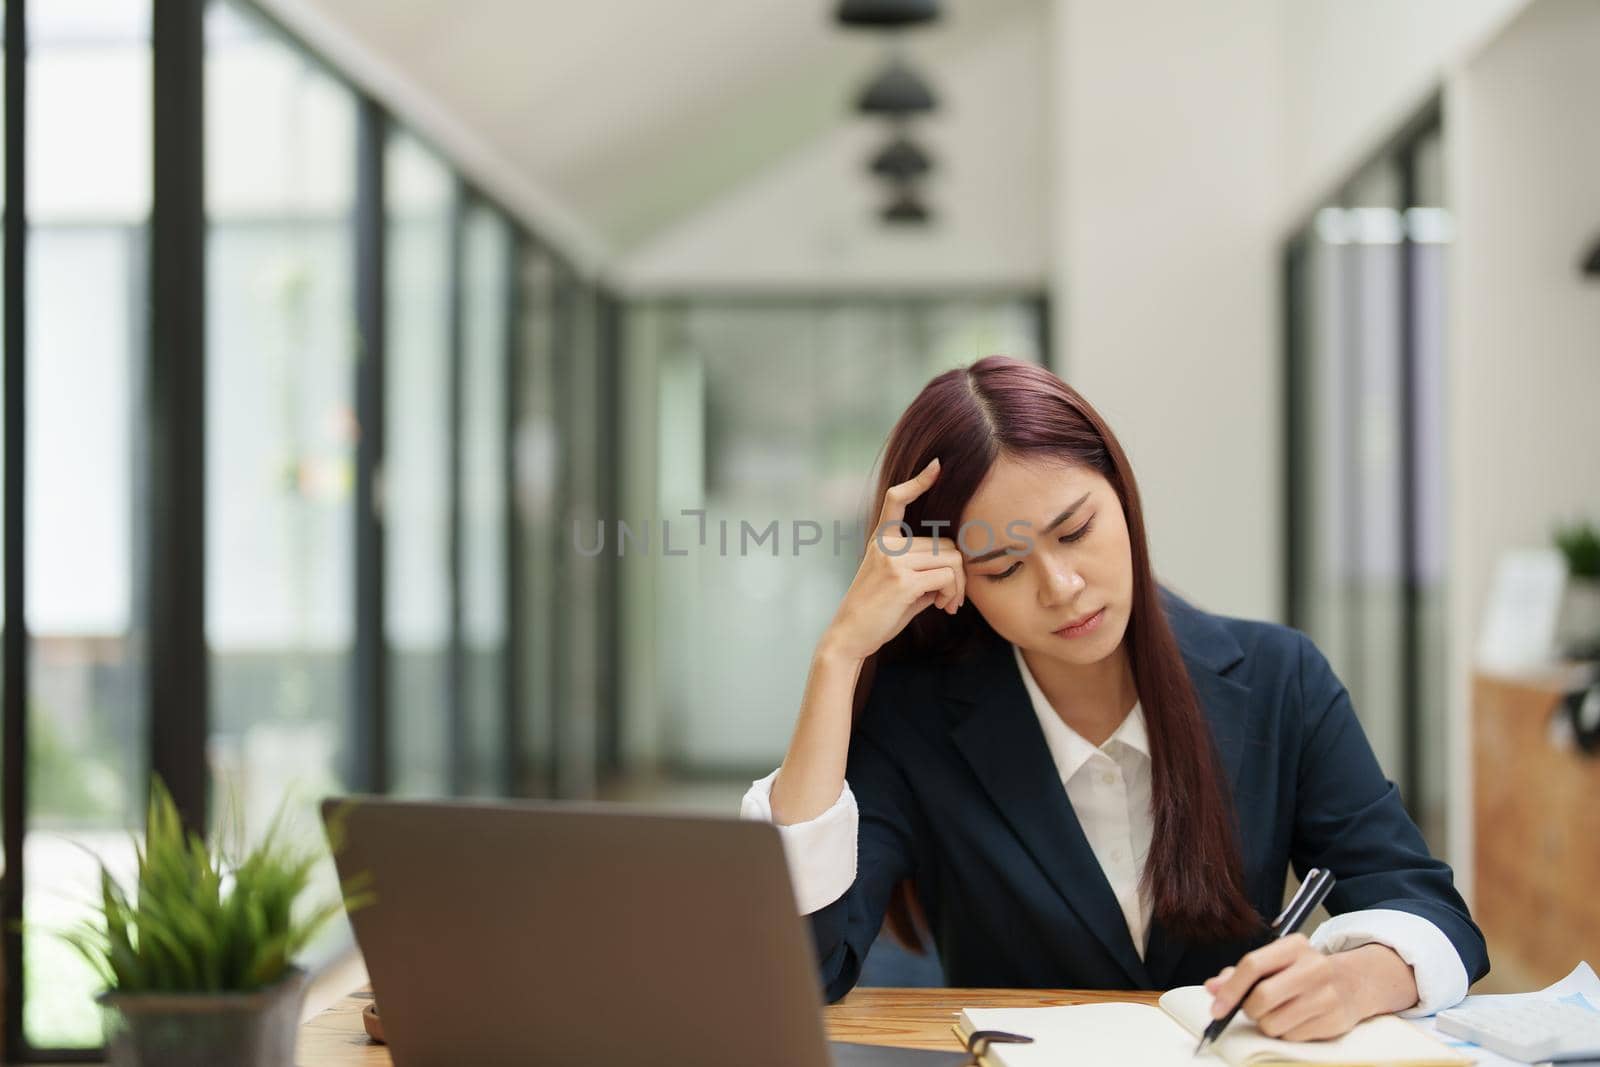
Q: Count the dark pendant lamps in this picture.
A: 4